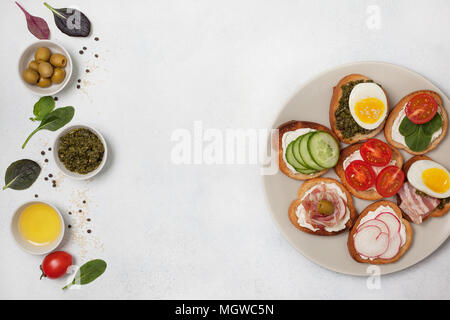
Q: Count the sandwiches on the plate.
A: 7